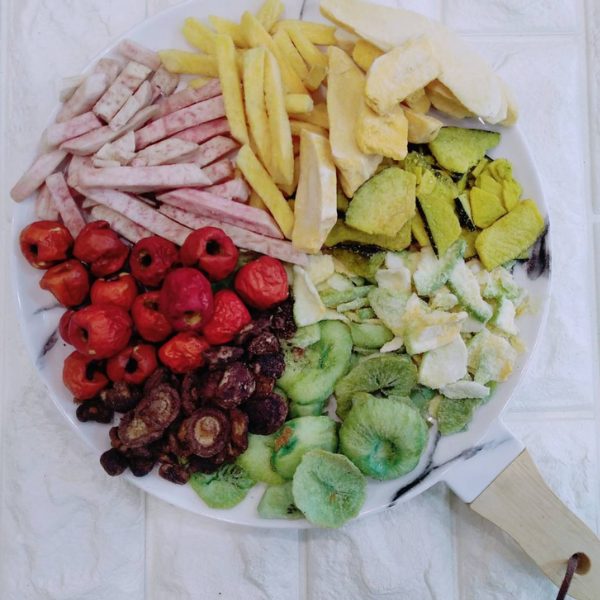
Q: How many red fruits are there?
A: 15